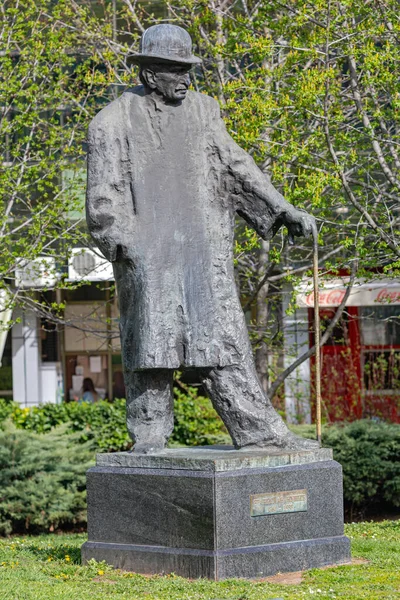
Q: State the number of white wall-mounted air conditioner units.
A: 2